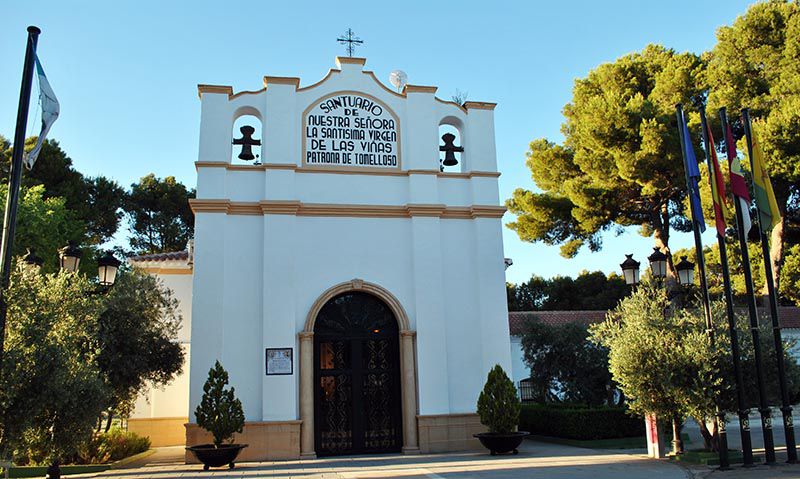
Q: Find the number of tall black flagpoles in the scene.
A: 5